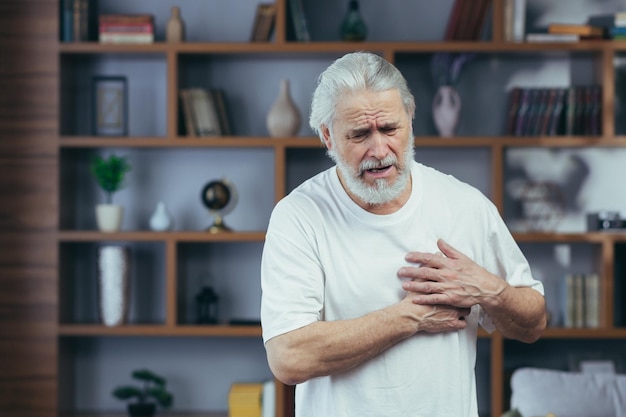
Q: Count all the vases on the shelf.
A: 6